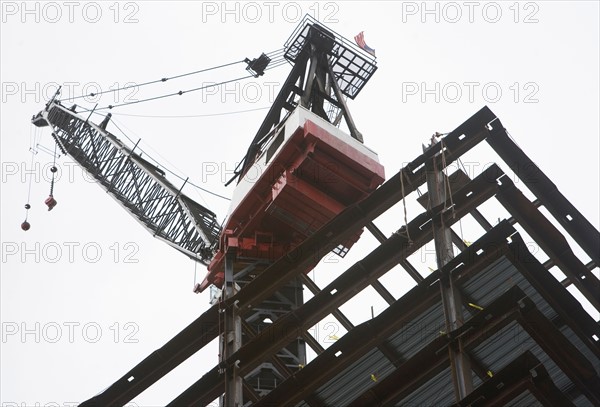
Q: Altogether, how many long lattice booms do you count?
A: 1